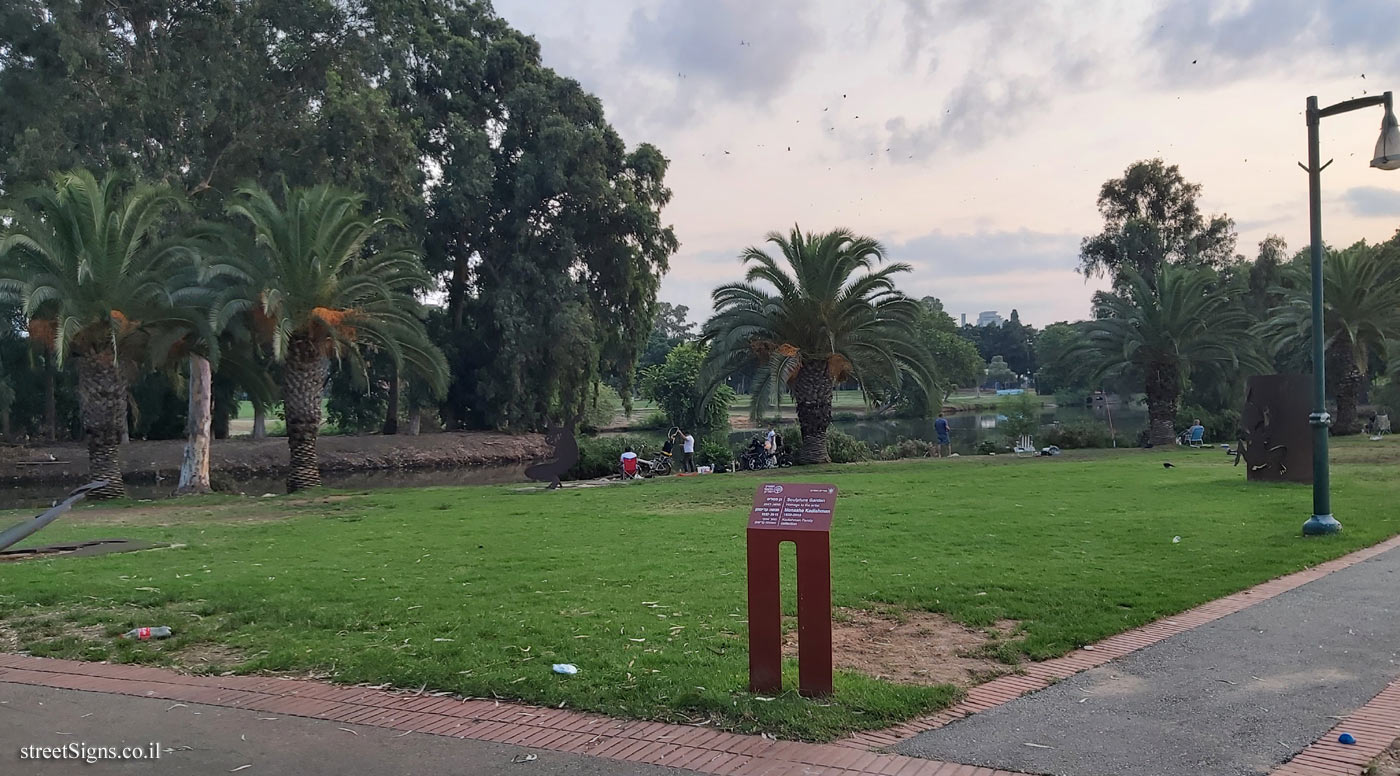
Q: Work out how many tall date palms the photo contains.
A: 5